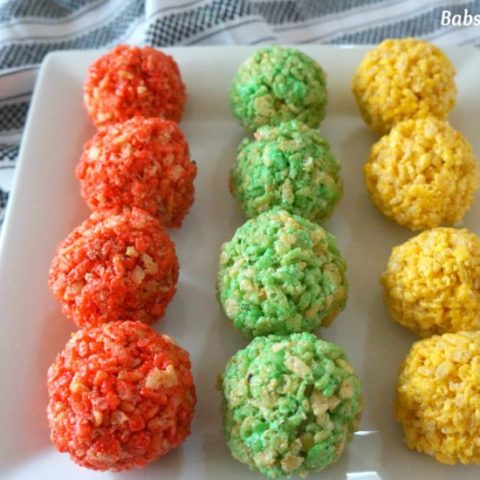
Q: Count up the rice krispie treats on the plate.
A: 12